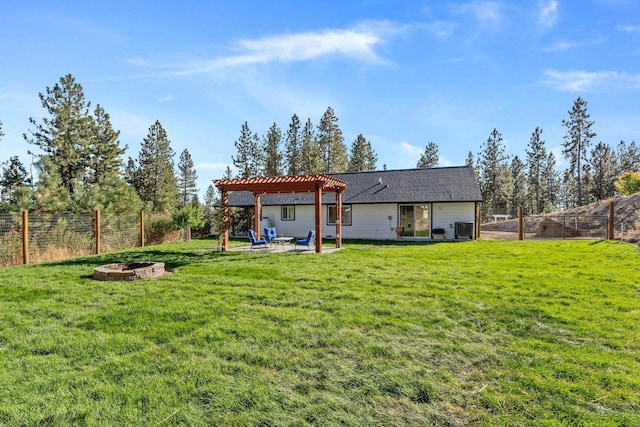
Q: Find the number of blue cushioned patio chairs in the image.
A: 3